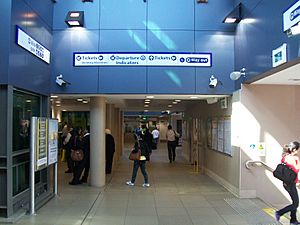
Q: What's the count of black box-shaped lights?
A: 2